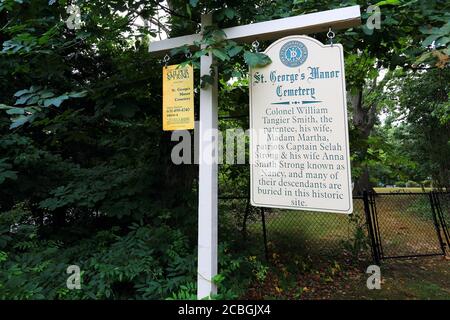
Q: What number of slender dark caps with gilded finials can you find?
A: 0